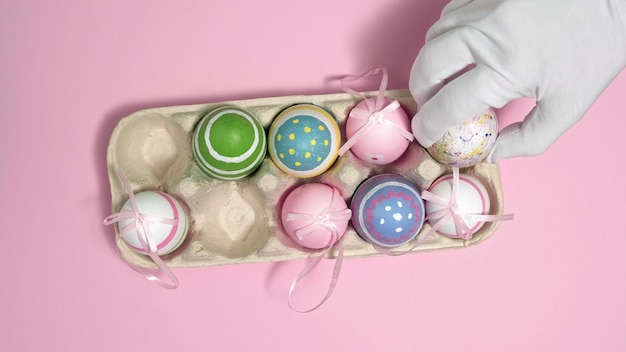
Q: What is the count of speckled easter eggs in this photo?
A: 1